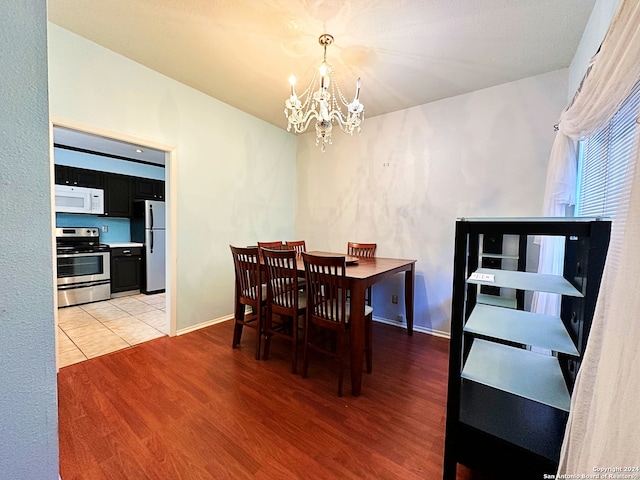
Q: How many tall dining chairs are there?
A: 6